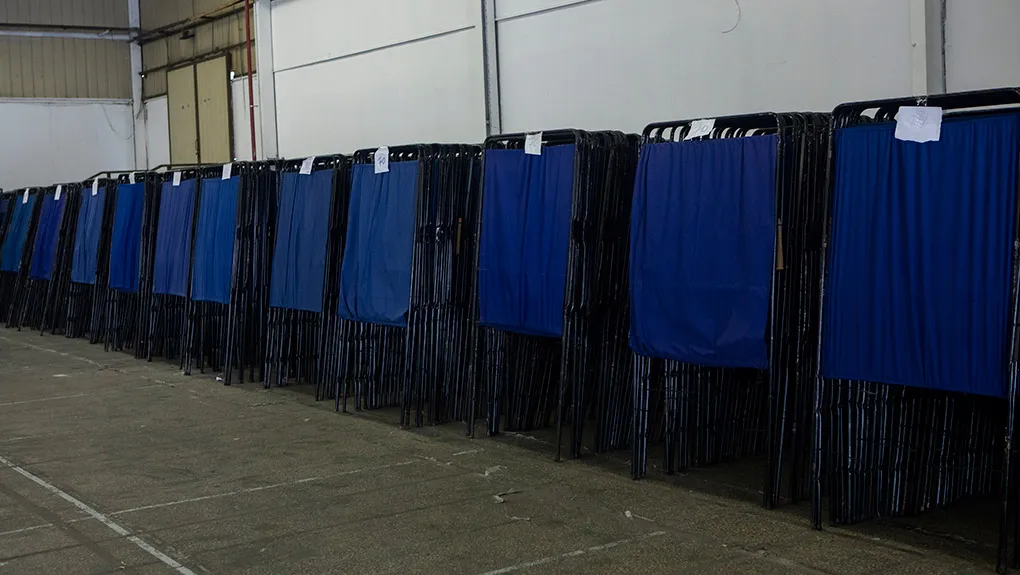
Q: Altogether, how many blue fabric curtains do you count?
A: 12